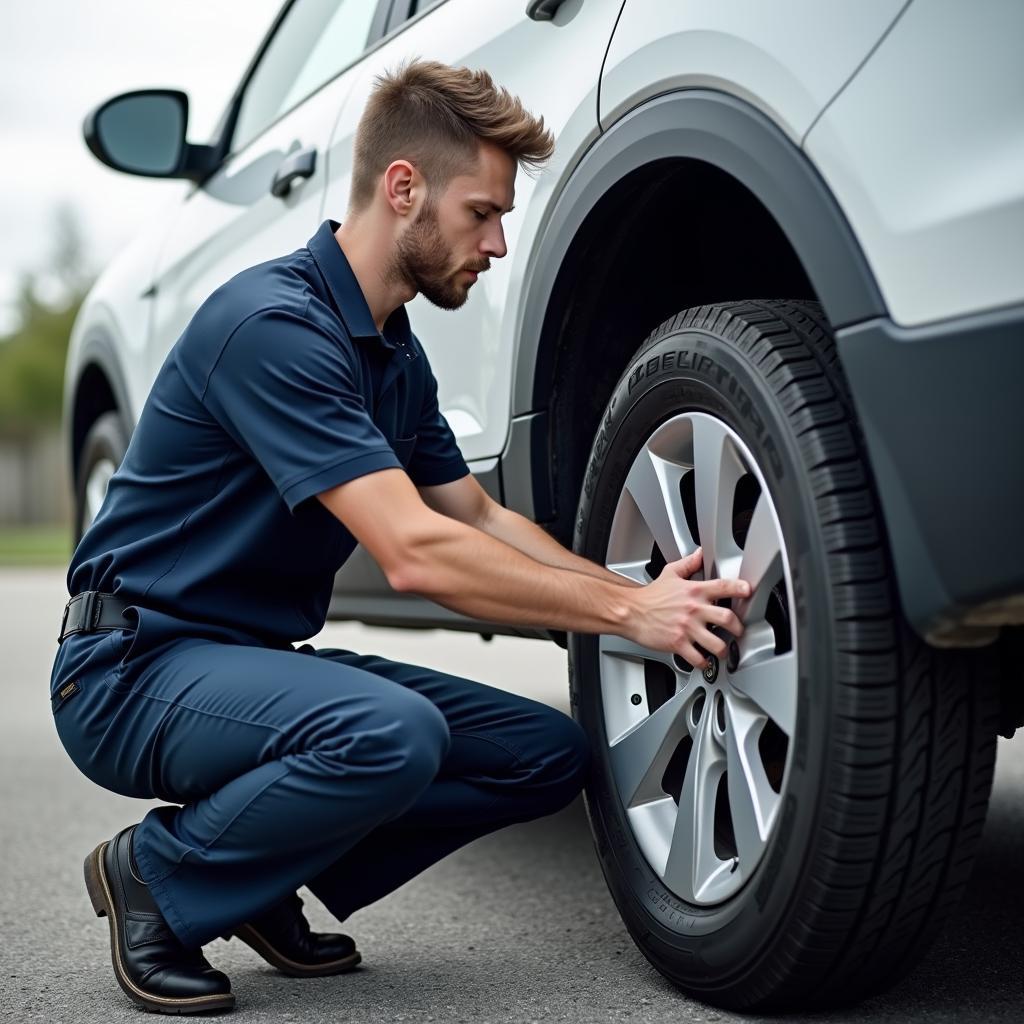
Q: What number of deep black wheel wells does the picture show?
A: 2